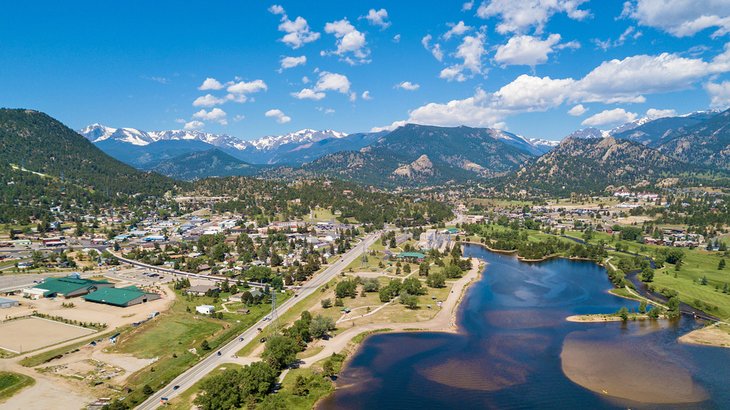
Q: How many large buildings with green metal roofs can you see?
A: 2